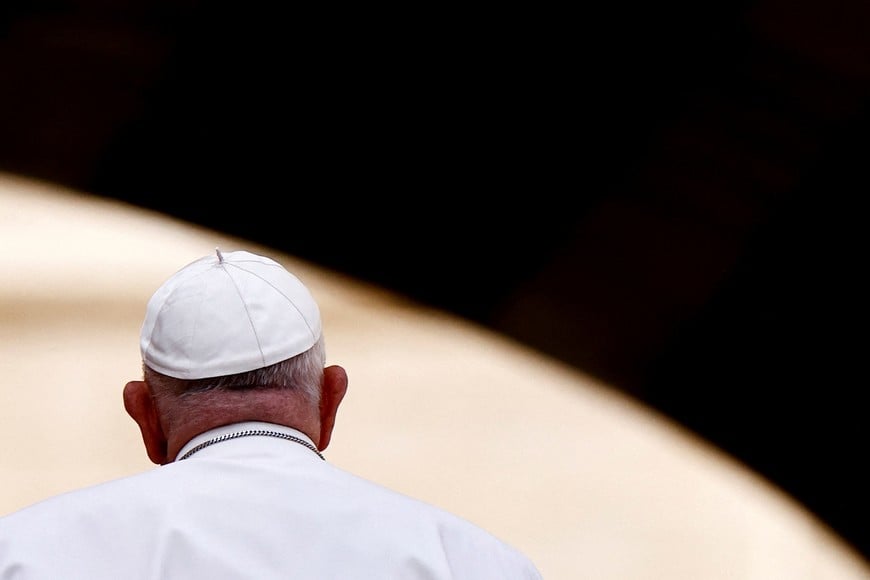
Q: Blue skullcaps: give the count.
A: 0